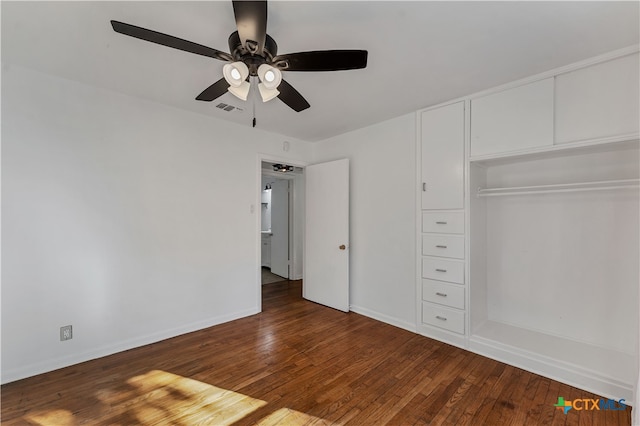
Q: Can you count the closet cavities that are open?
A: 1